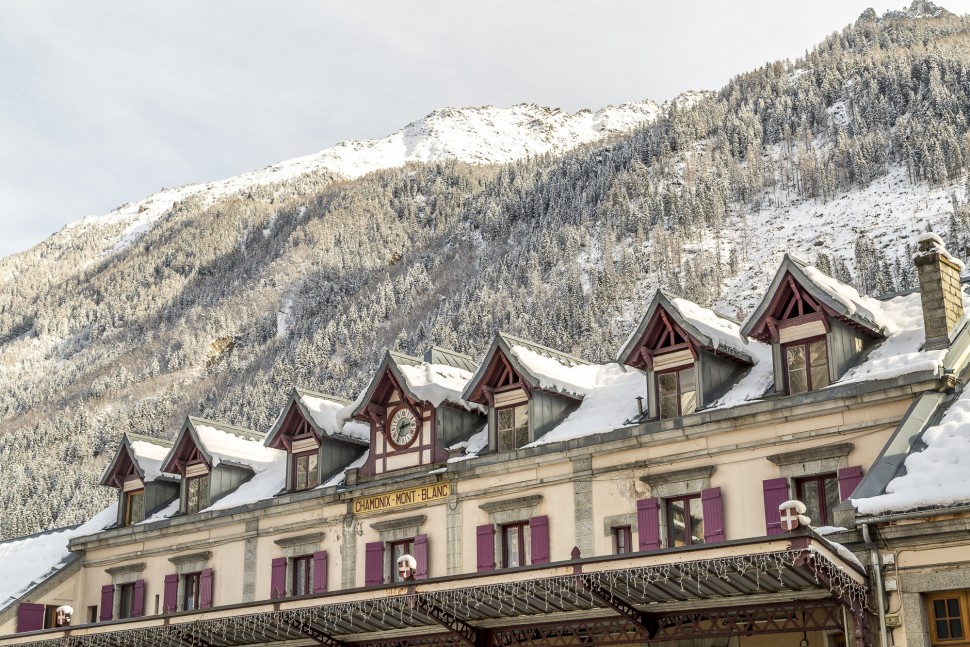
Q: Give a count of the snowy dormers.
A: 7